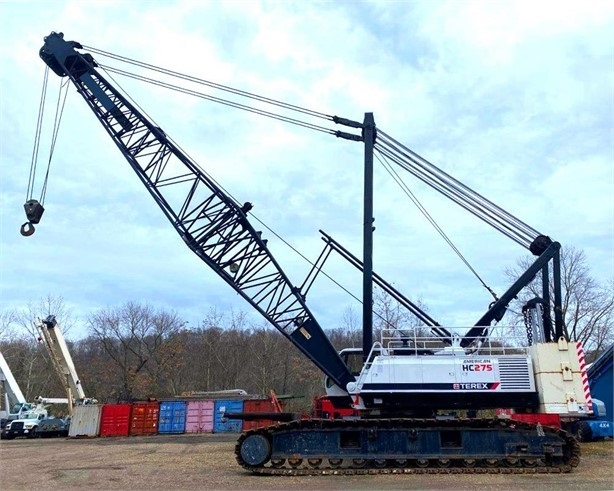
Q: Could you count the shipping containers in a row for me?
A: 7